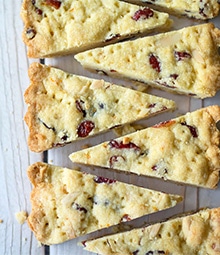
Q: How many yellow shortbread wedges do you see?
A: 7